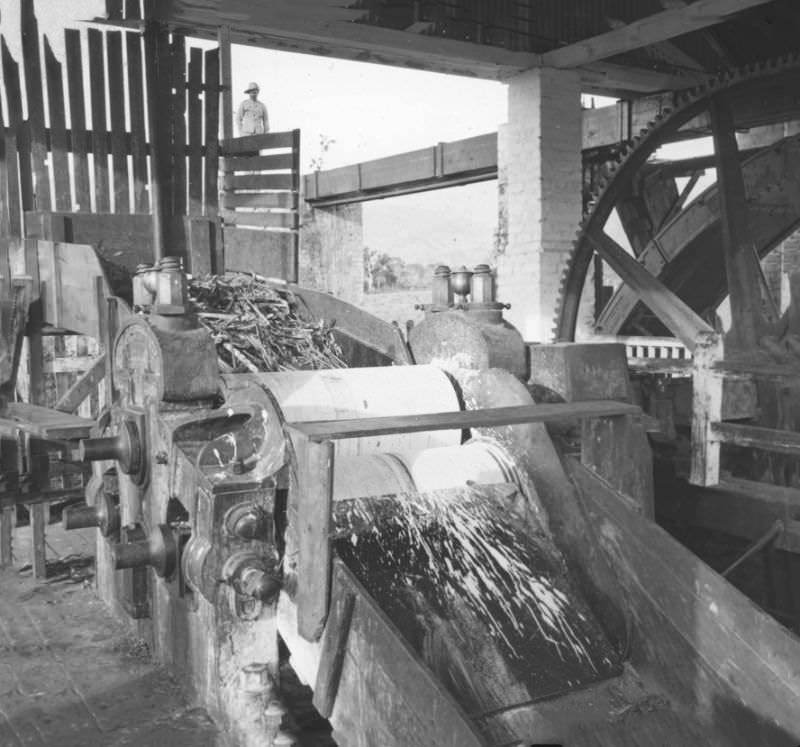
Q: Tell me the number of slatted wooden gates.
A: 1